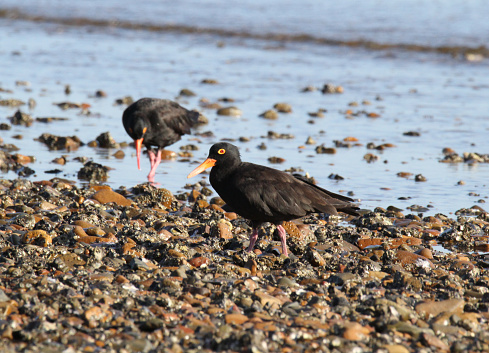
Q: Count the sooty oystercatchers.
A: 2